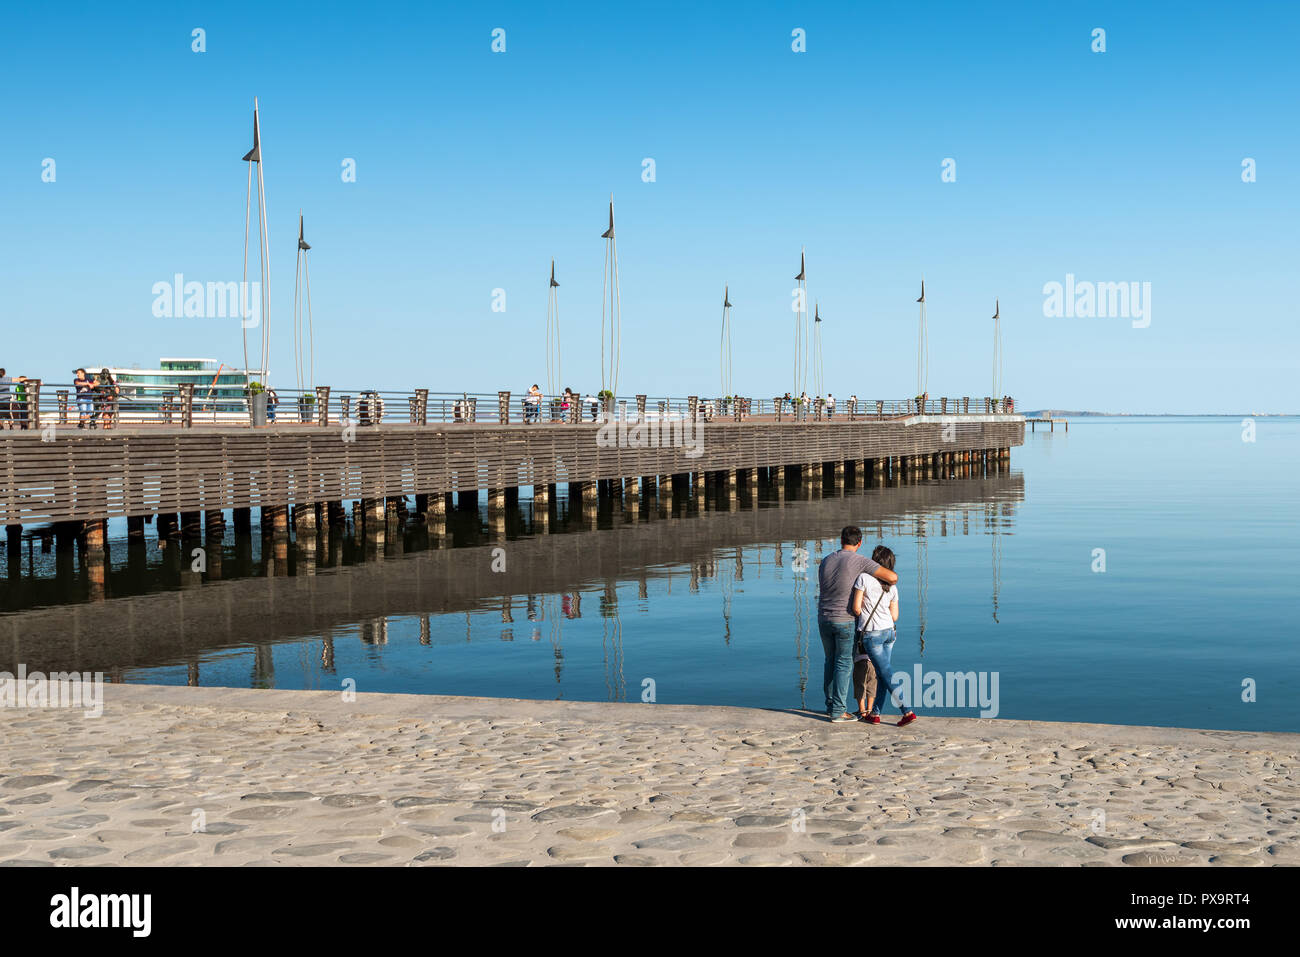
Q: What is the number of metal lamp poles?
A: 9